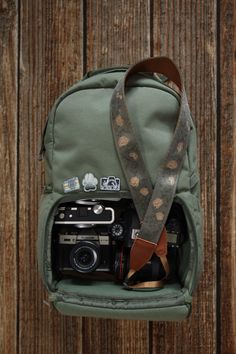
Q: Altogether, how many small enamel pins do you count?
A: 3